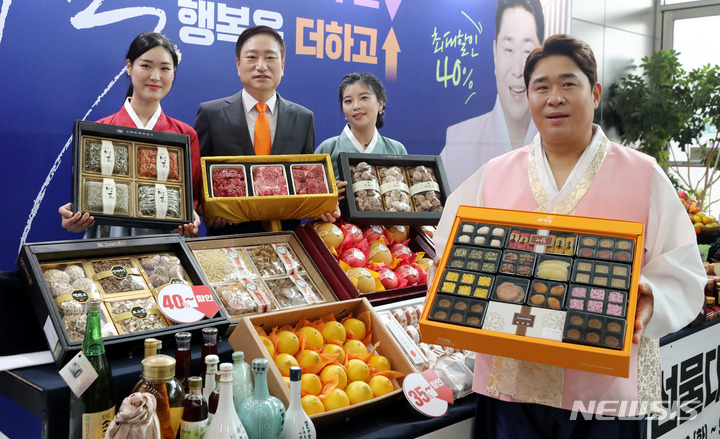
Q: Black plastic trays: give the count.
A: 13